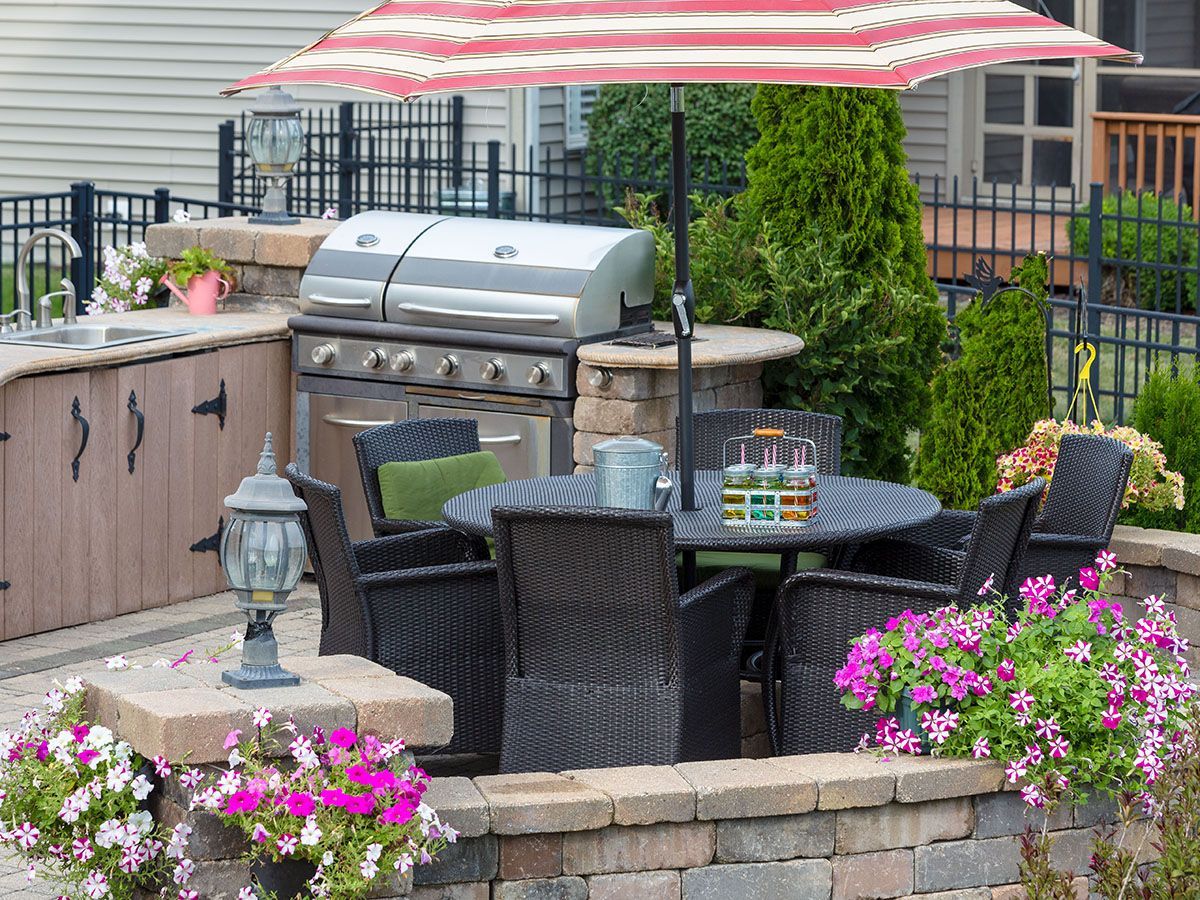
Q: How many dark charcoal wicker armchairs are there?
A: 6